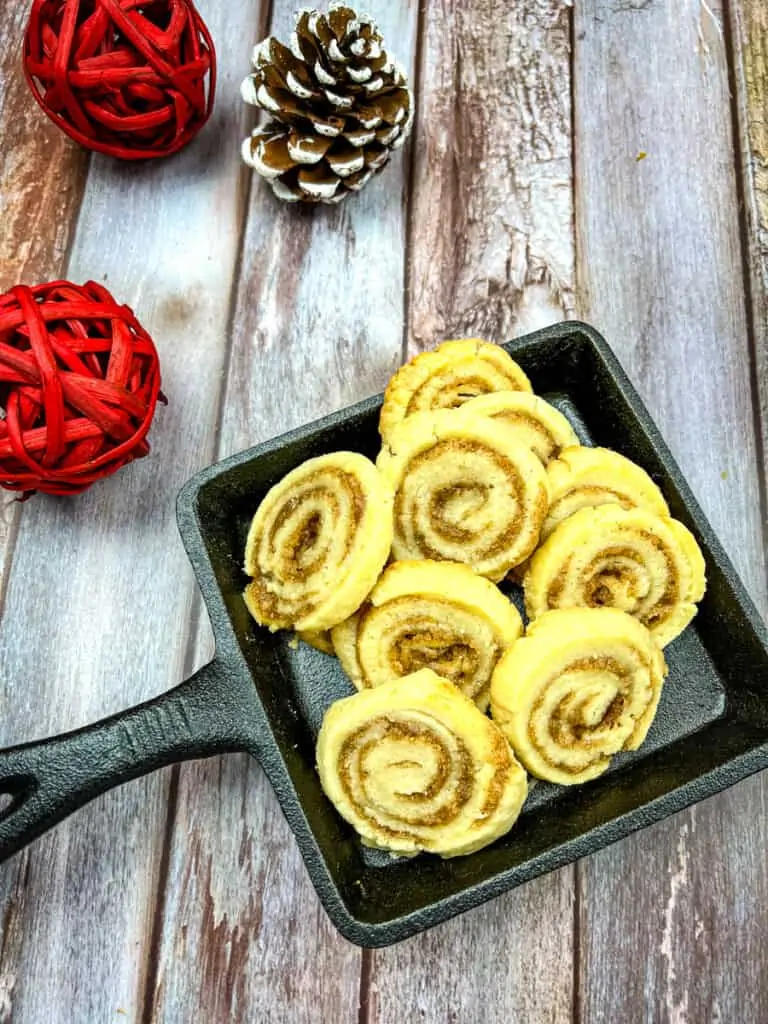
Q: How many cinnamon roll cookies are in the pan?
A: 9